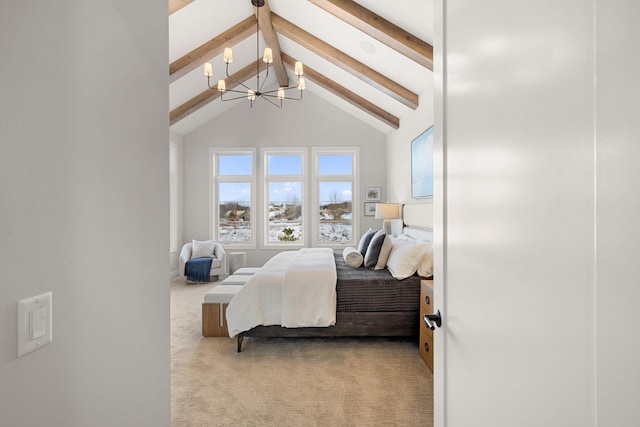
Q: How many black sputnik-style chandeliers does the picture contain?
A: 1